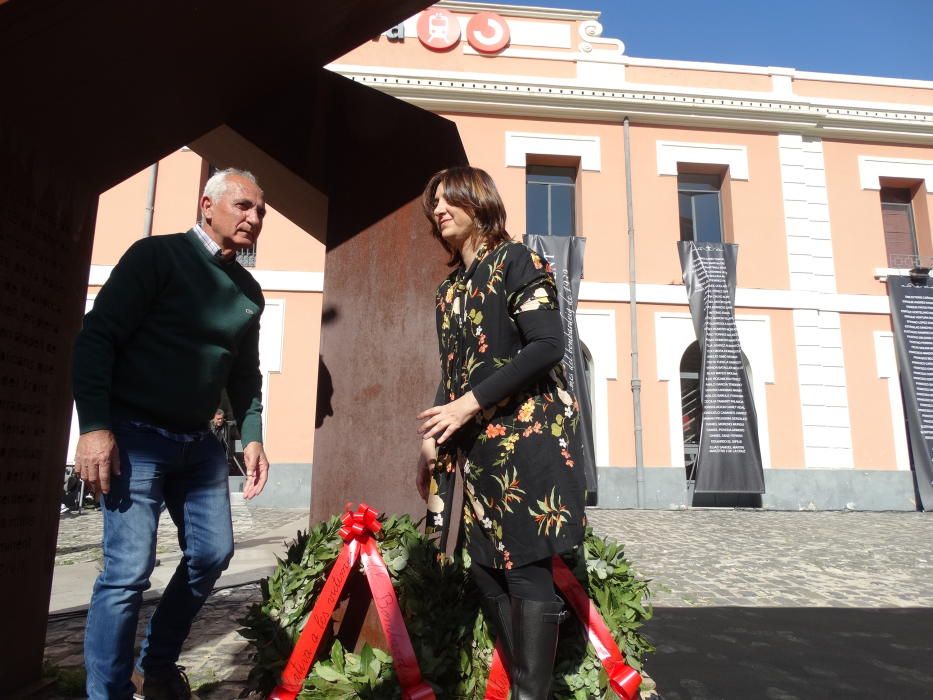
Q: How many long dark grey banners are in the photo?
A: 3